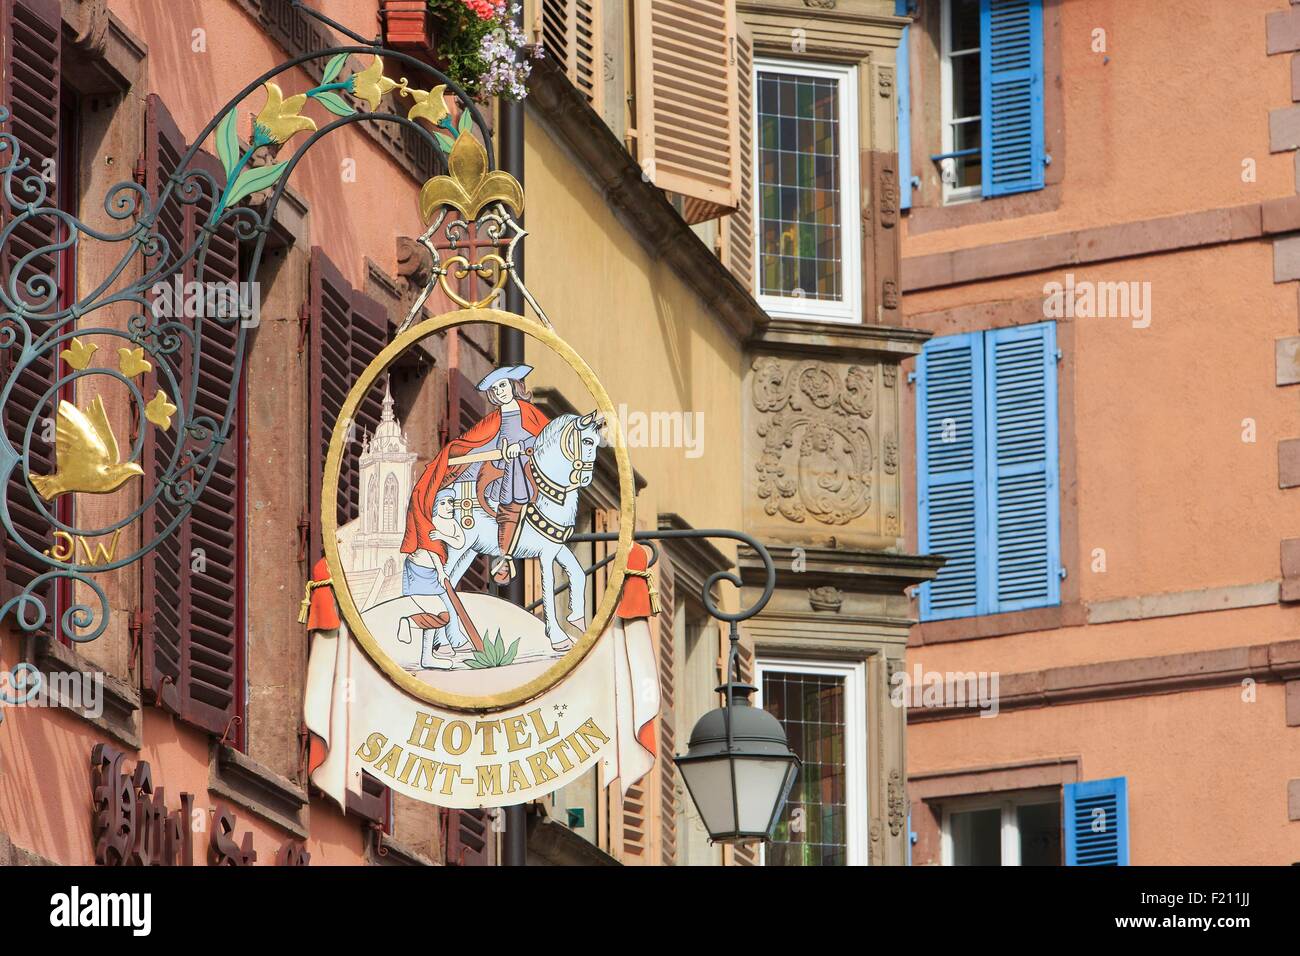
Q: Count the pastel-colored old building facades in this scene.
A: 3